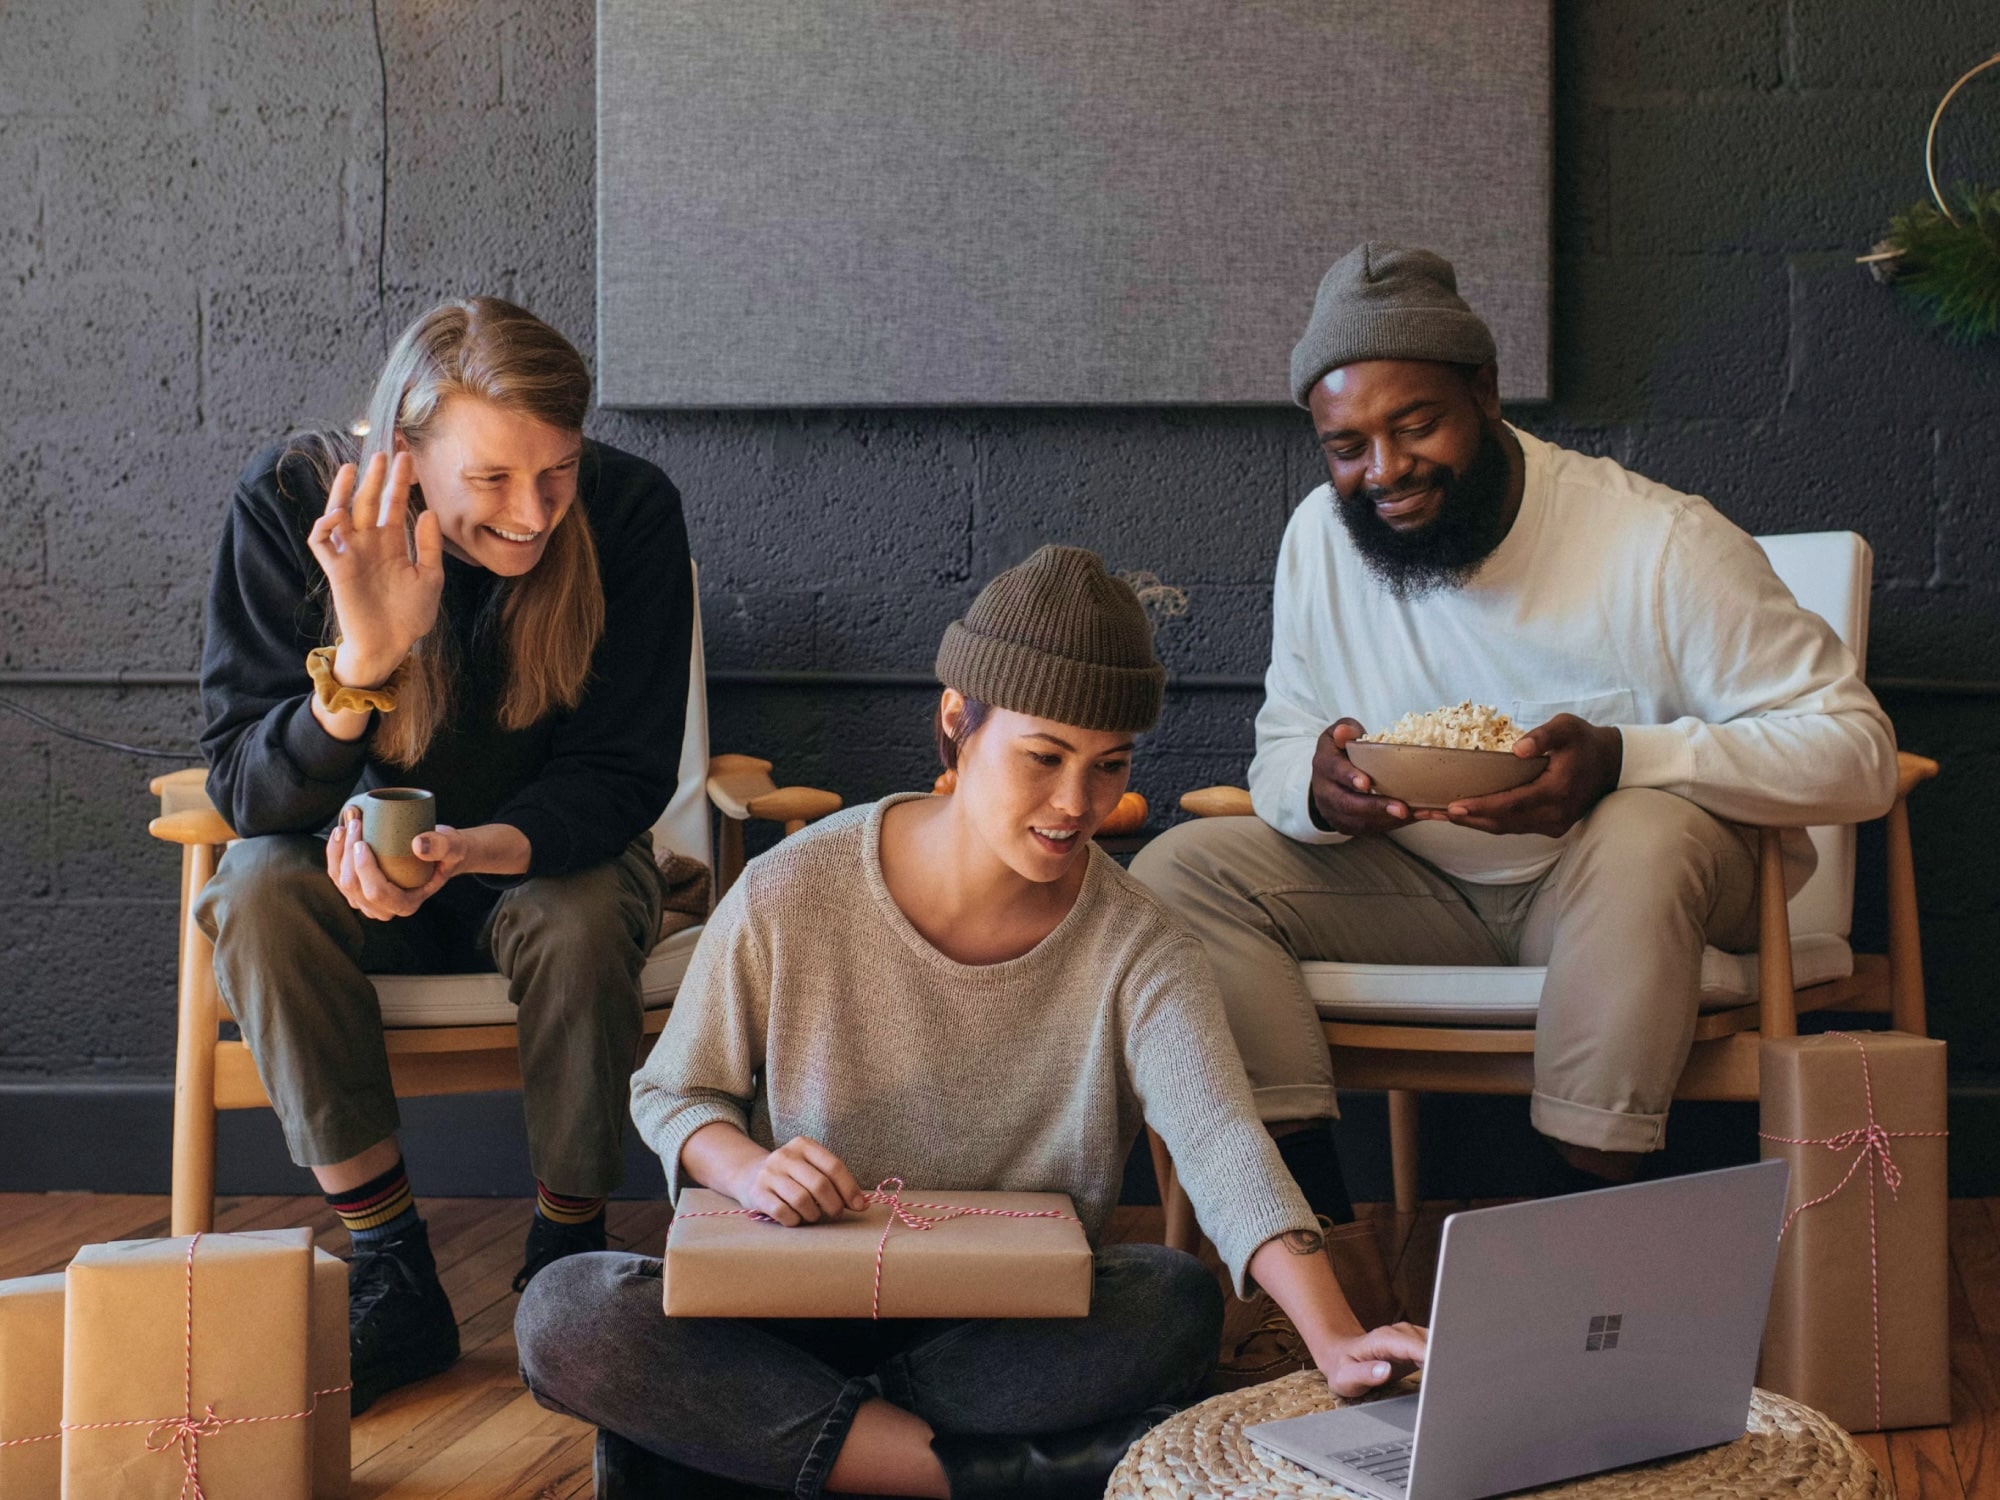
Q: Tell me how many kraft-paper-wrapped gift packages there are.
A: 4